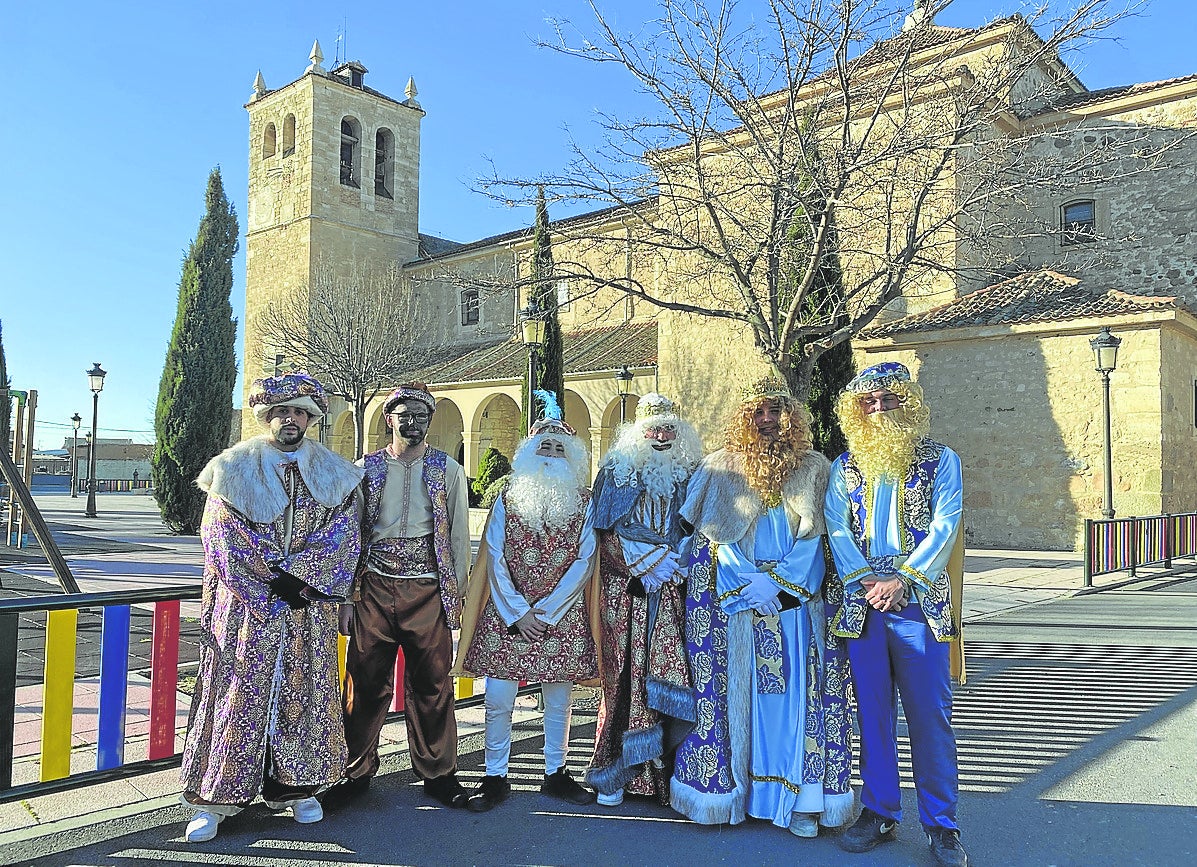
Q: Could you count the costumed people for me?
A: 6